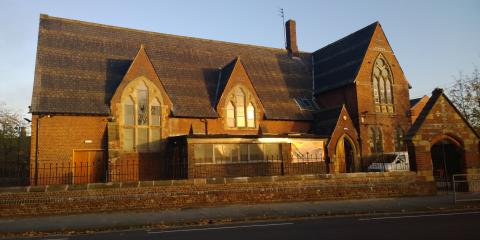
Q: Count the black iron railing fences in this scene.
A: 1